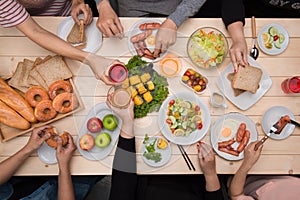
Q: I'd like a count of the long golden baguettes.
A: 2